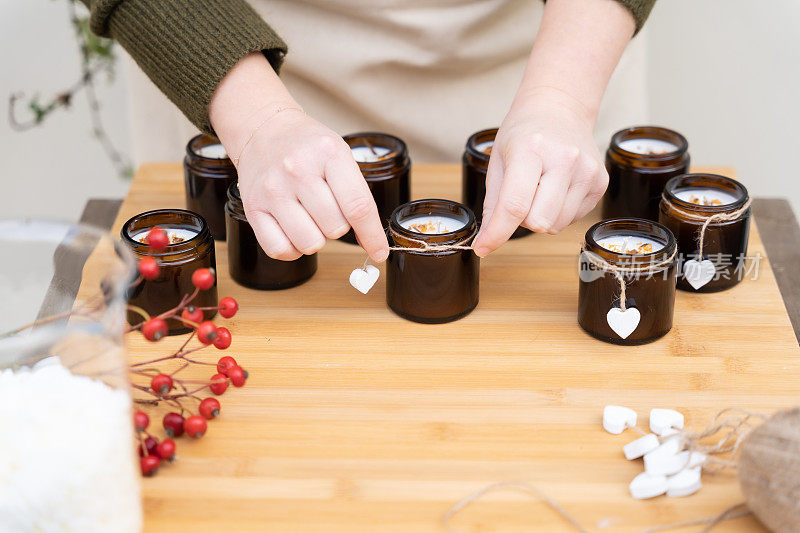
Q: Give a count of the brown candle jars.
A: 9